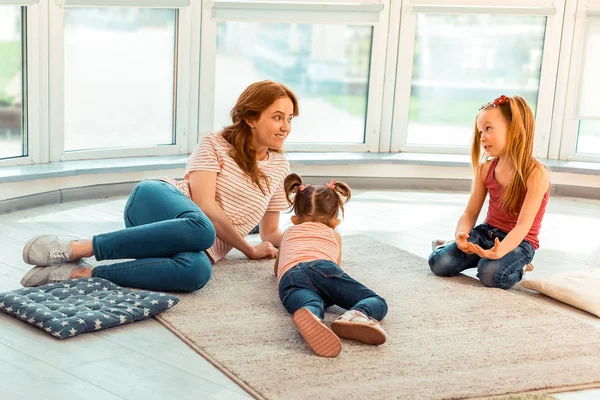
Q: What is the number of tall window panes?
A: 5